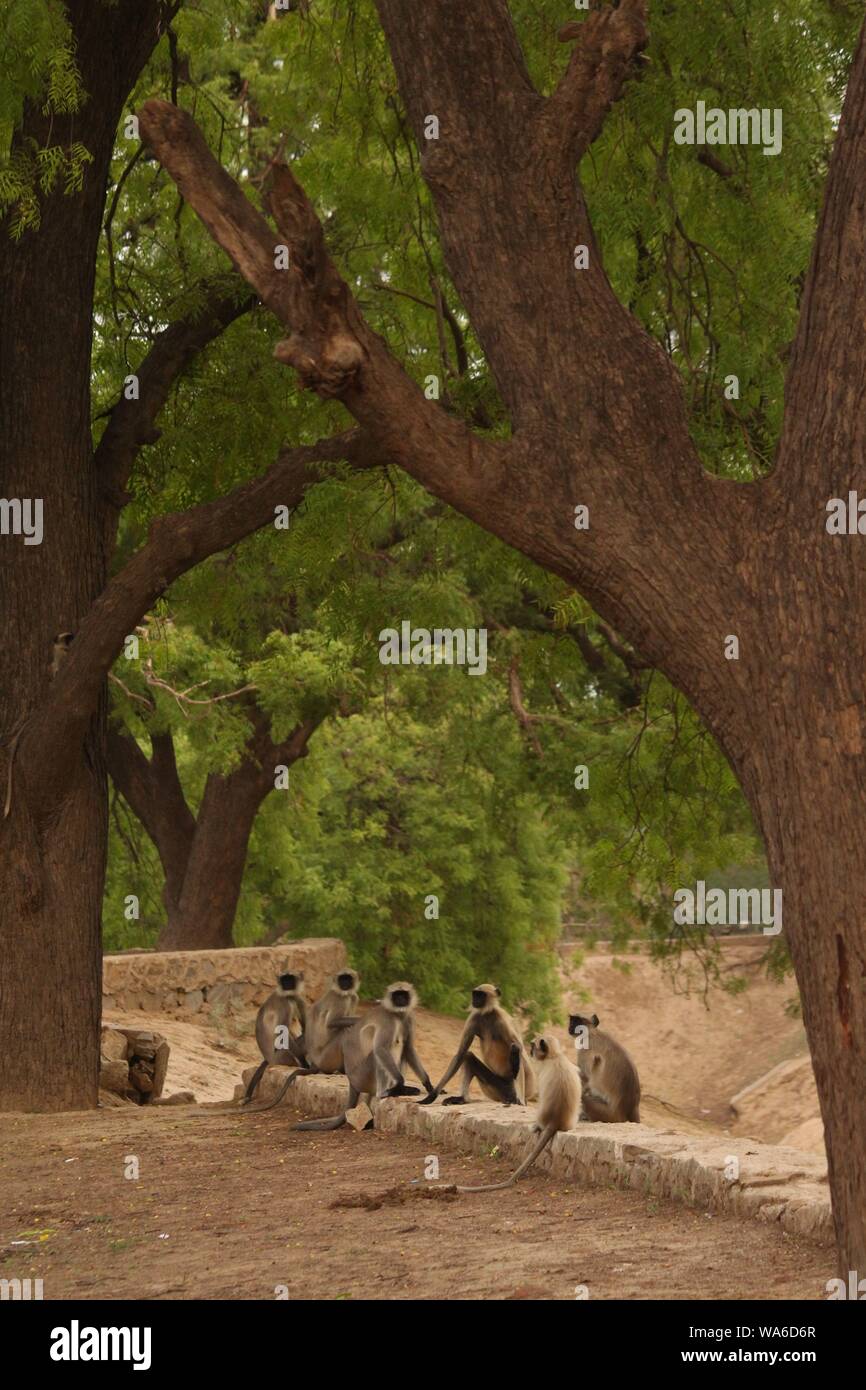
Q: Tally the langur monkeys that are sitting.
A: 6